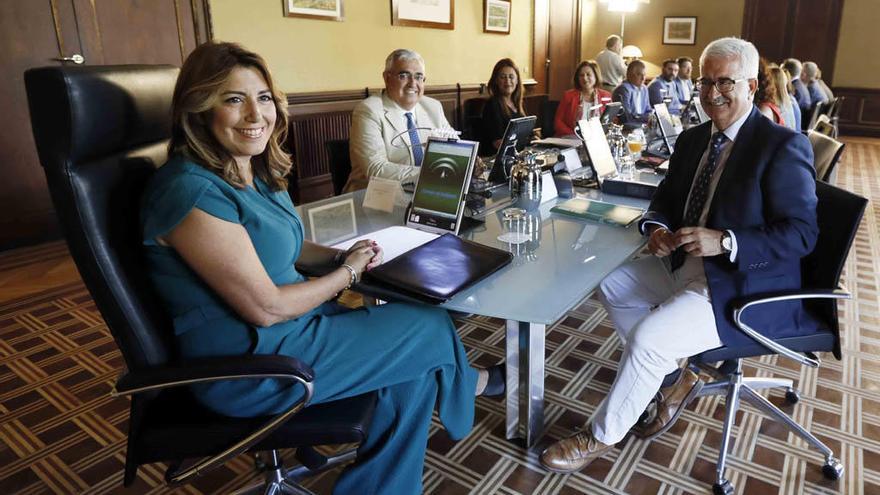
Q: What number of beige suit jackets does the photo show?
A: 1